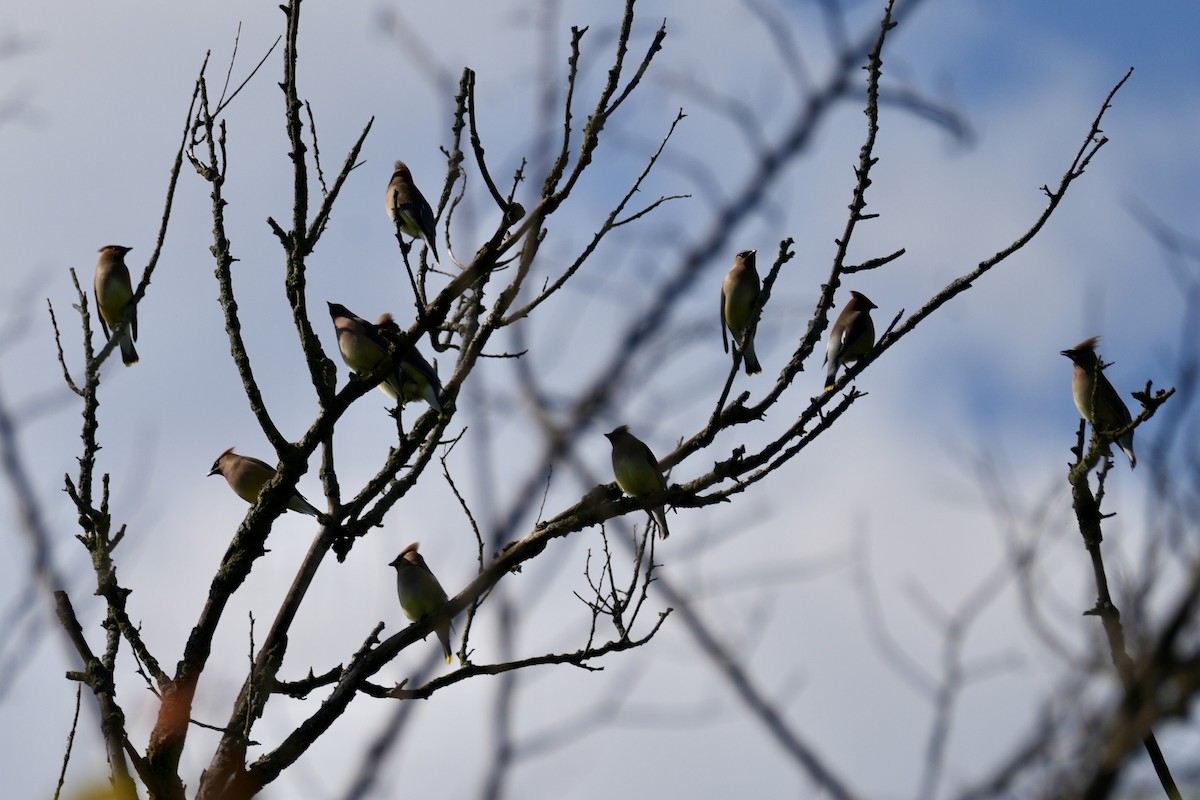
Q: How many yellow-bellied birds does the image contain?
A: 10